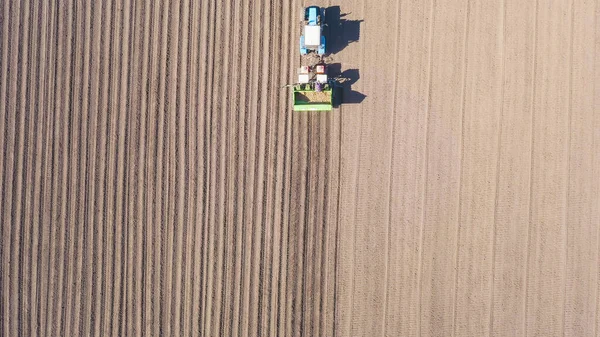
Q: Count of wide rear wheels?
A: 2